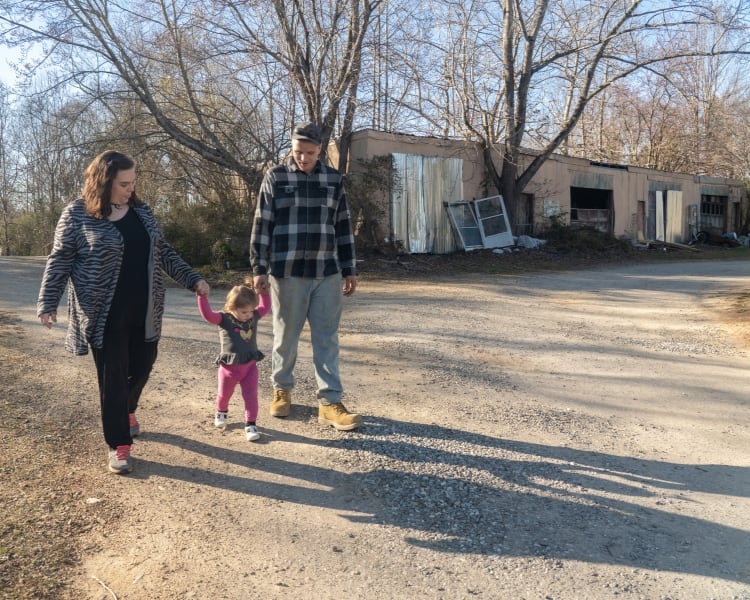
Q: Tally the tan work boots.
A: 2